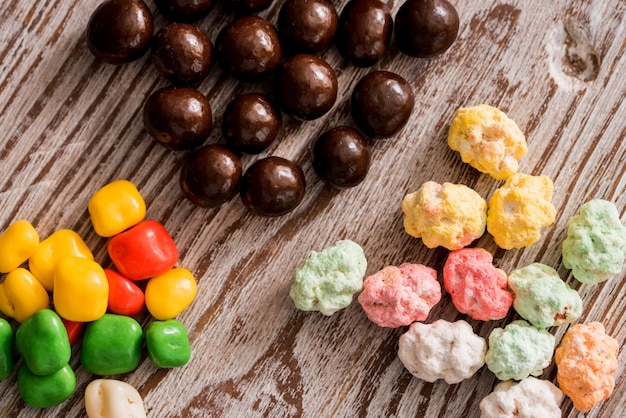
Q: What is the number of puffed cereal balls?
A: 12